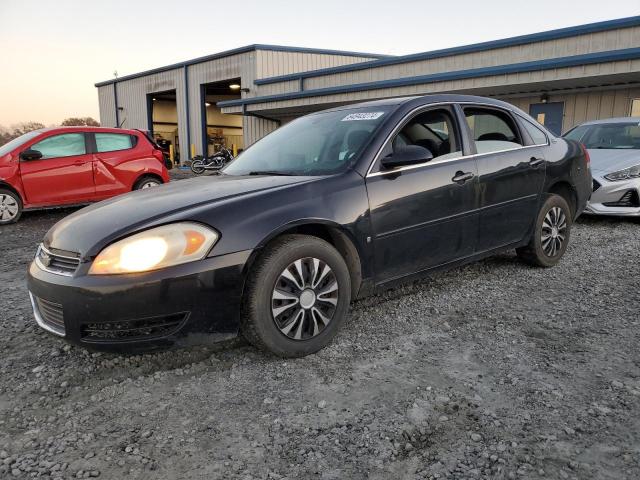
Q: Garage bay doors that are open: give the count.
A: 2